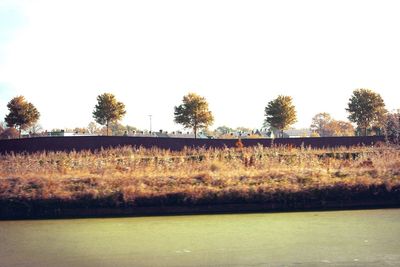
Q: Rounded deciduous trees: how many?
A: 5